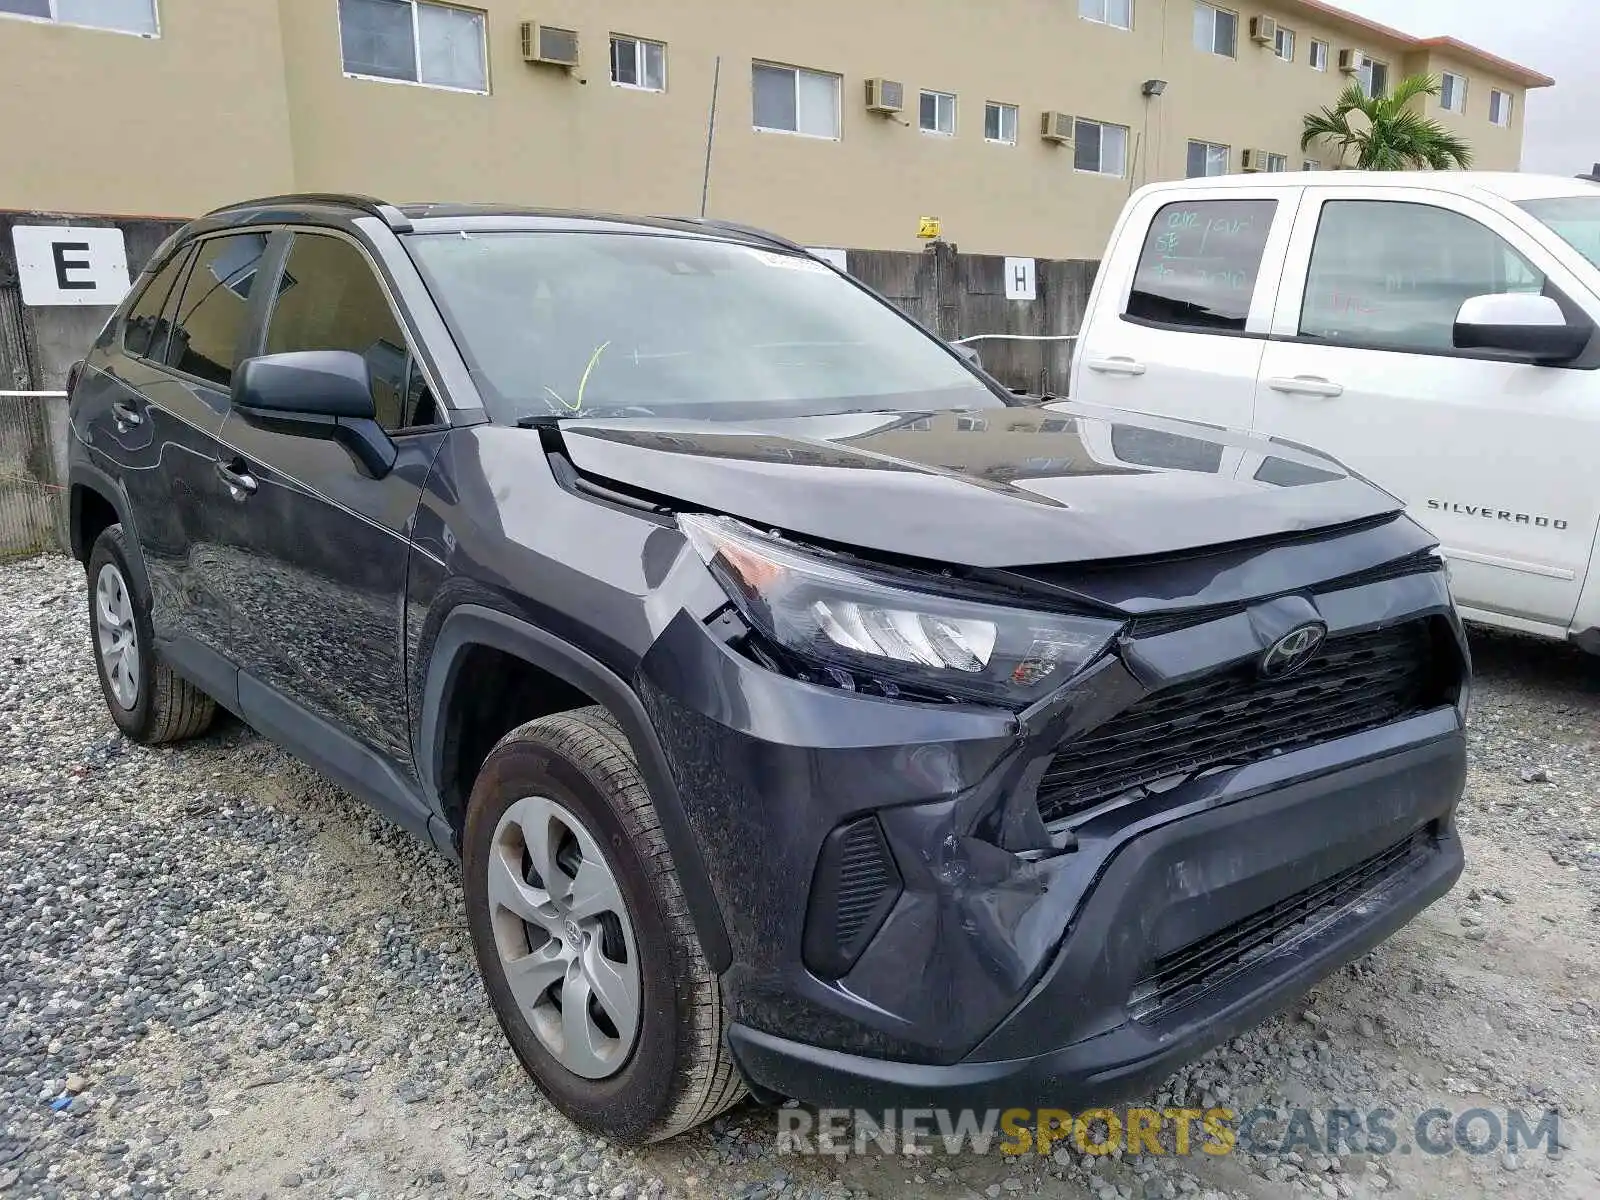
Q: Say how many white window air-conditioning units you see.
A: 6